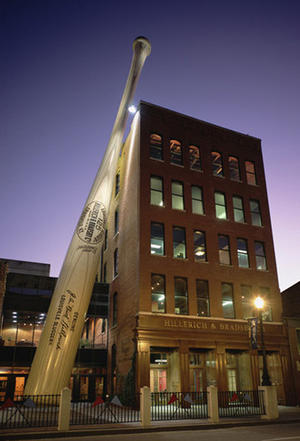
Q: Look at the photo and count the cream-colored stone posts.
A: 4